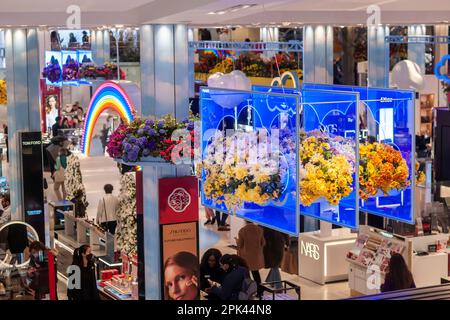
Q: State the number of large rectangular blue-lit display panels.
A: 3